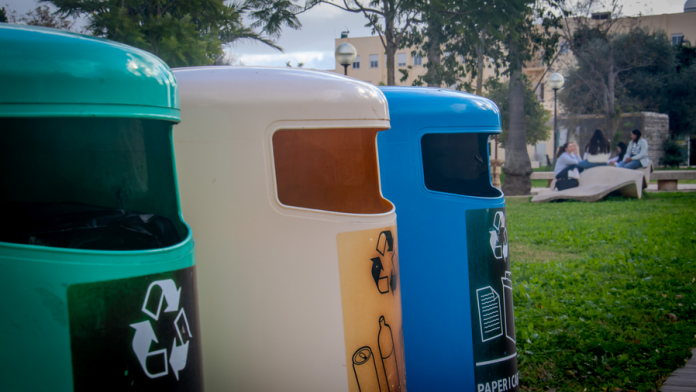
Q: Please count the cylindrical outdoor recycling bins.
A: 3